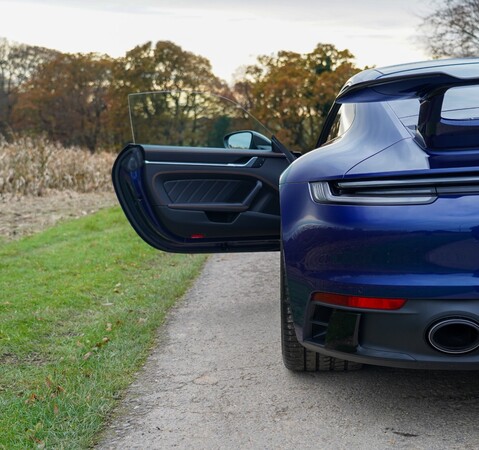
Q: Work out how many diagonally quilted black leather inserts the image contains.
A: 1